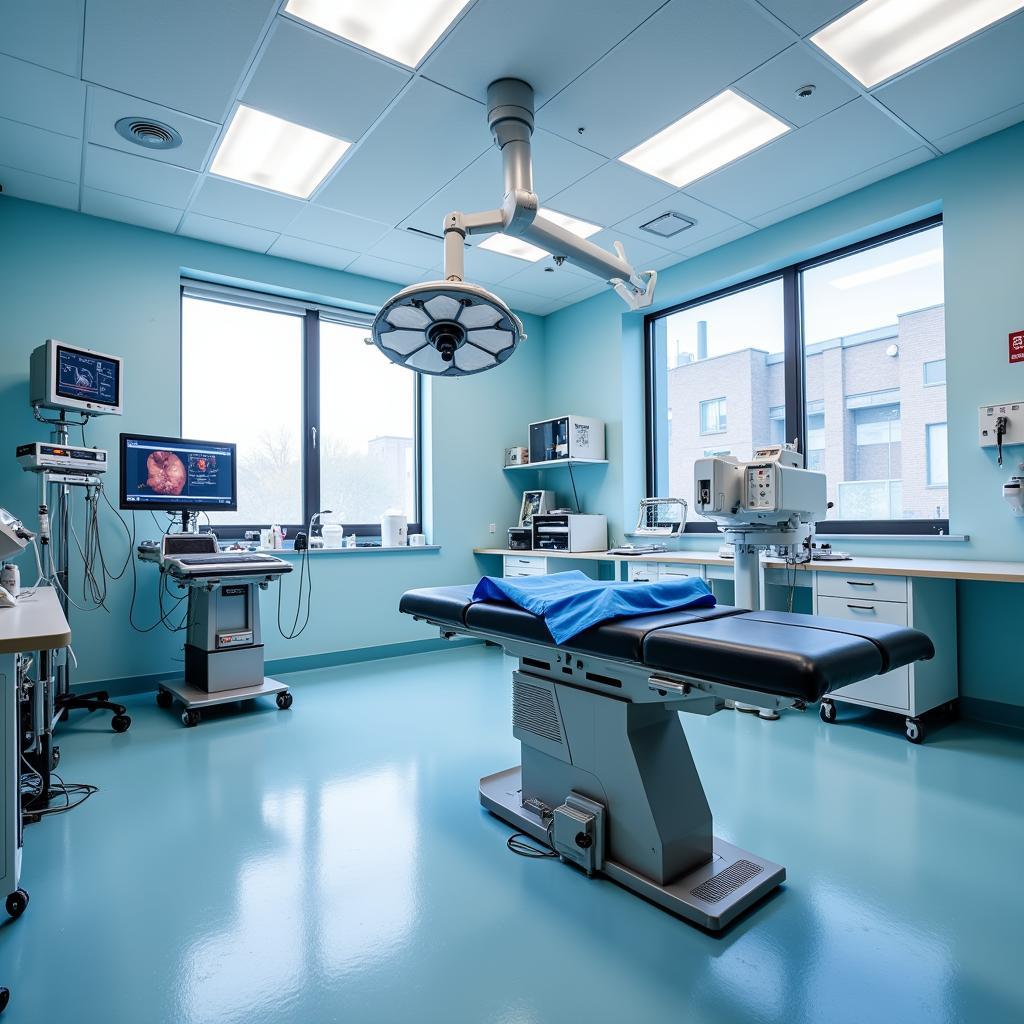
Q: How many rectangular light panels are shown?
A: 5